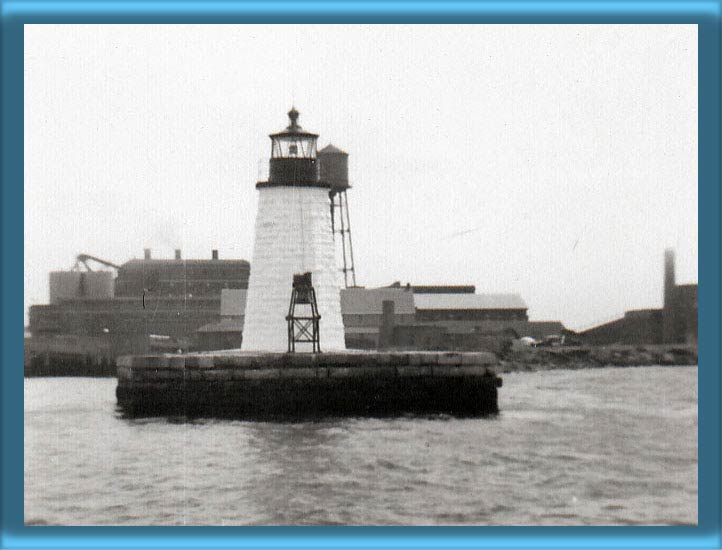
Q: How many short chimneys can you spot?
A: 3